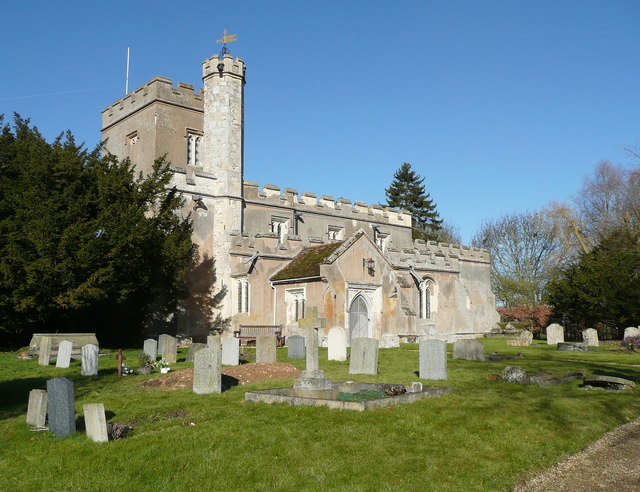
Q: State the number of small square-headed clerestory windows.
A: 3